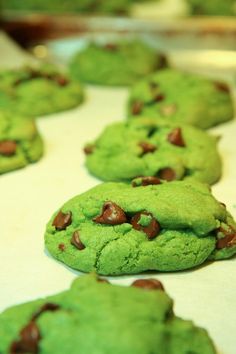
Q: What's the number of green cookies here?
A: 7